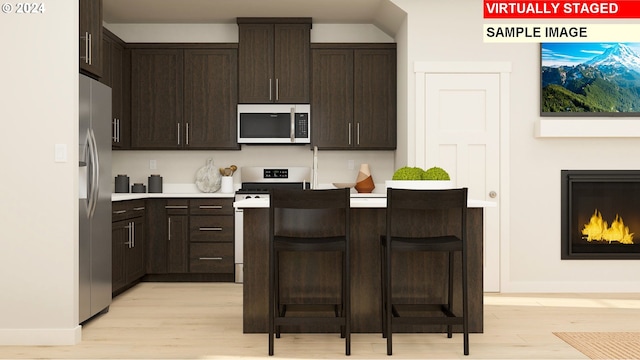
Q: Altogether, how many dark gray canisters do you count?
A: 3